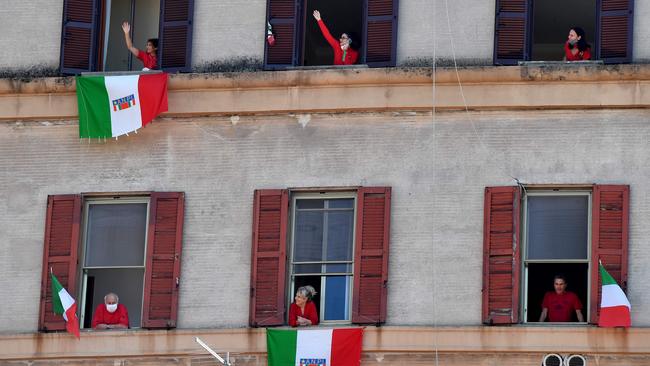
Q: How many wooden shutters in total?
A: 12